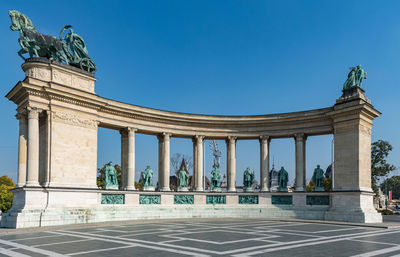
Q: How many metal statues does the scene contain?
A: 9